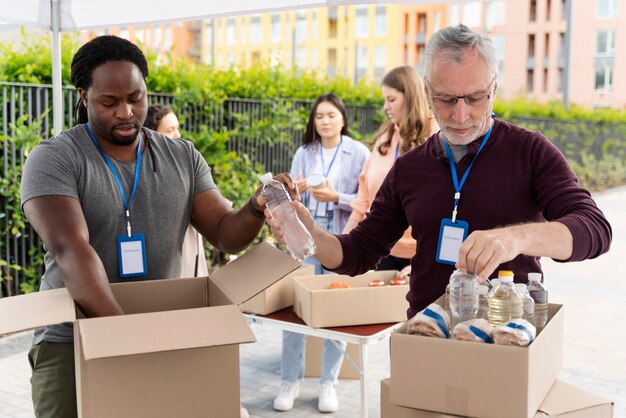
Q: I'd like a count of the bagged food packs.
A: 3